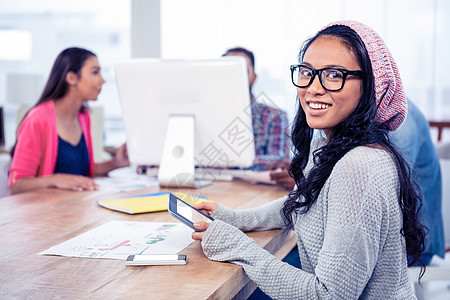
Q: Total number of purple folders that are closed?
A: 0